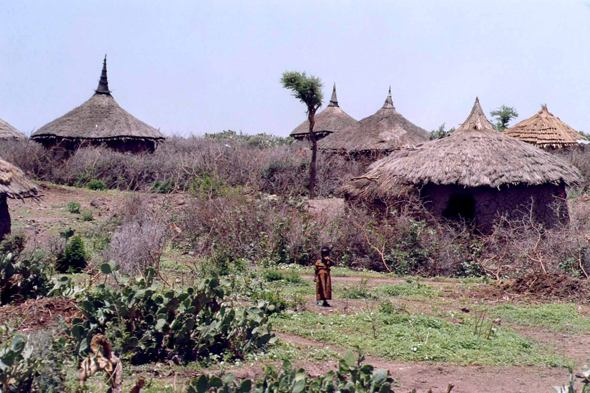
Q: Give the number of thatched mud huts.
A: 7